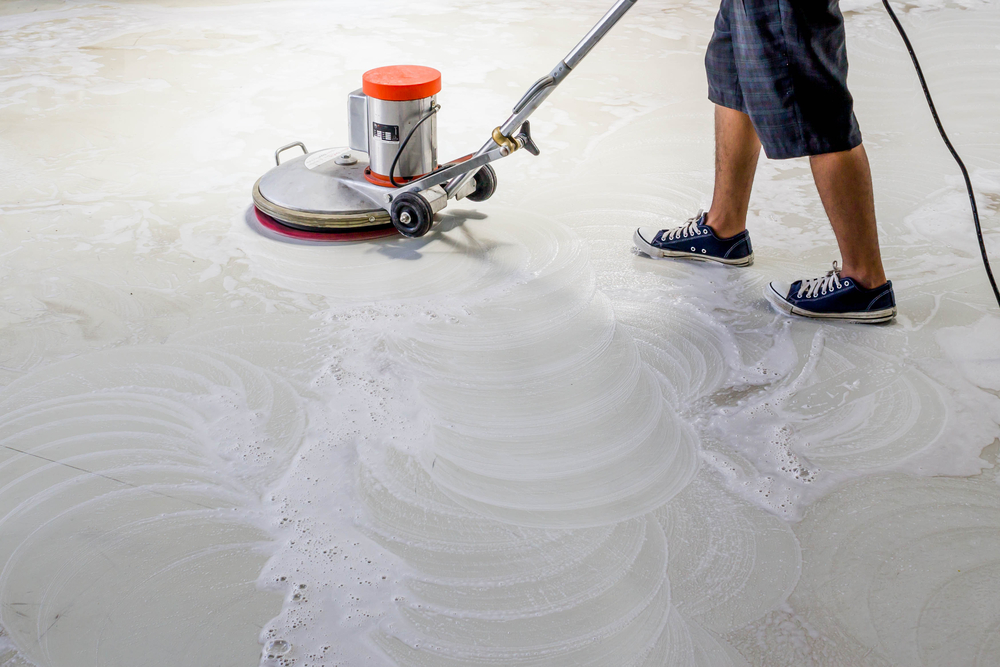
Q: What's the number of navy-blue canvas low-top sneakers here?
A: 2